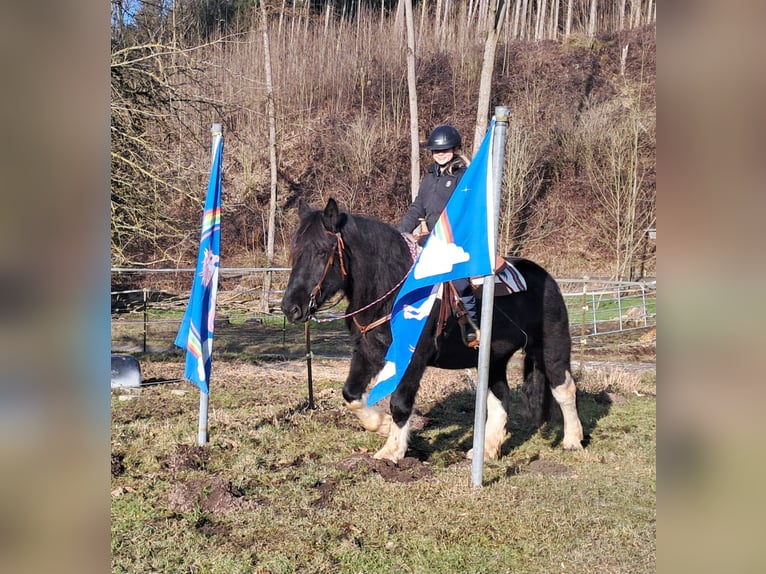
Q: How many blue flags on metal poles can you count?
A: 2